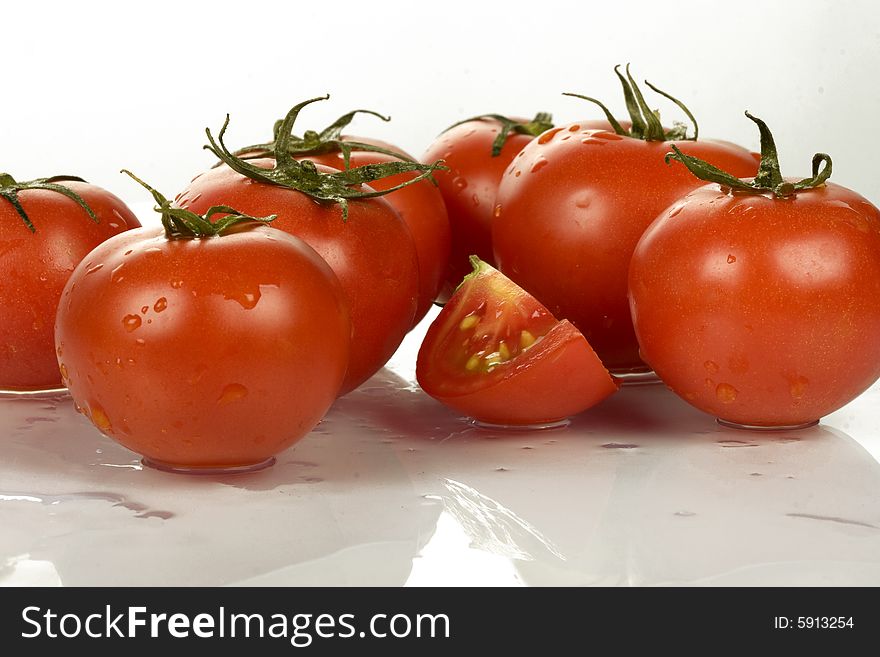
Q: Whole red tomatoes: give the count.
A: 7